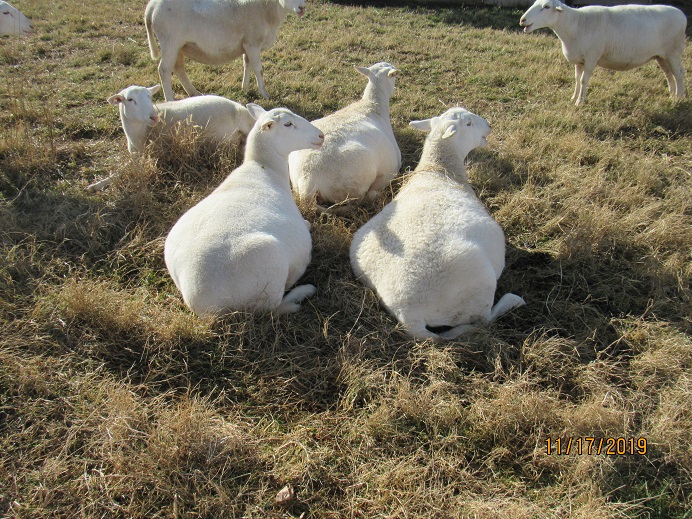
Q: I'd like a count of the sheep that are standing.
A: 2